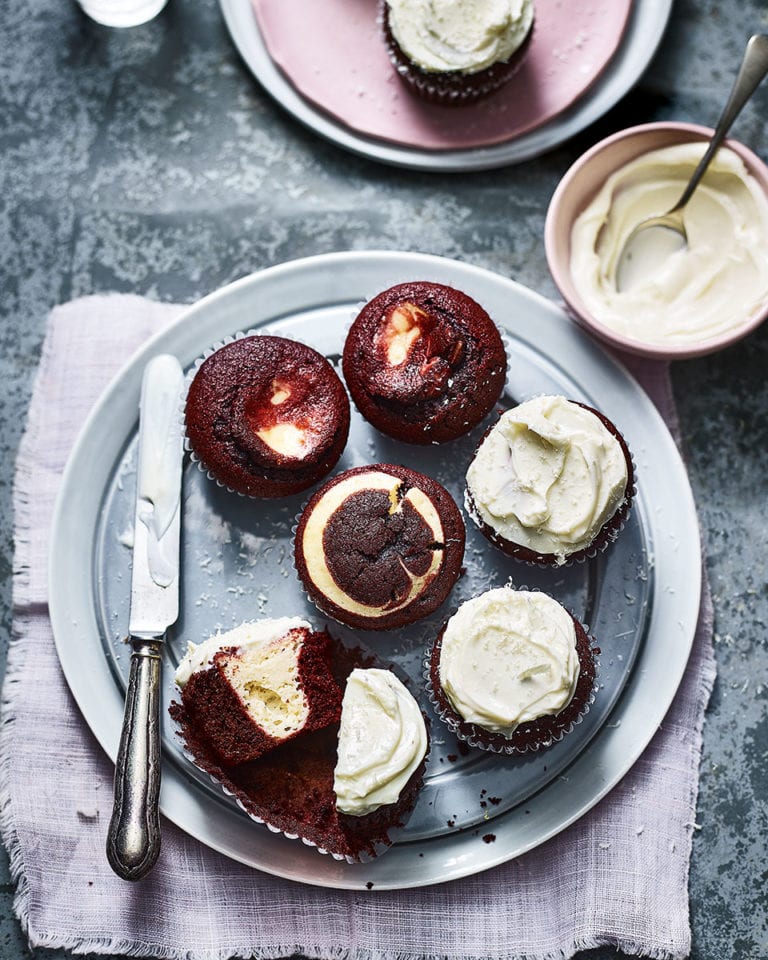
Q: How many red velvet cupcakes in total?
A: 7